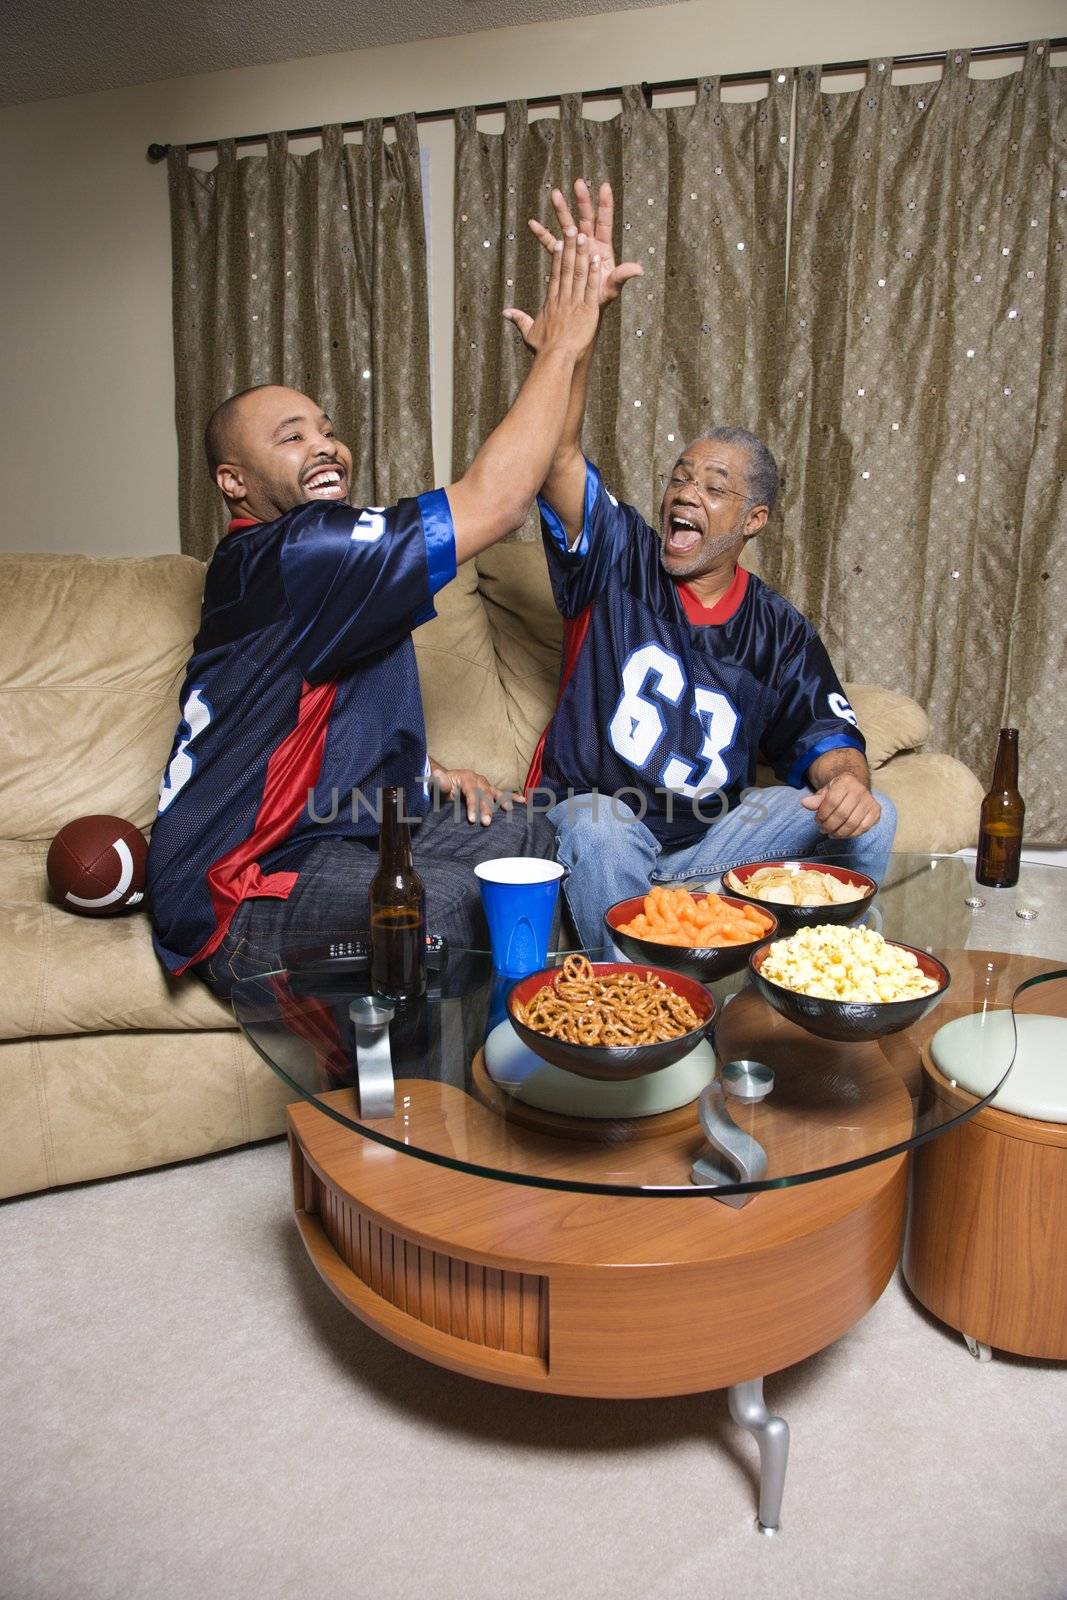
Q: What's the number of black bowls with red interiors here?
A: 4